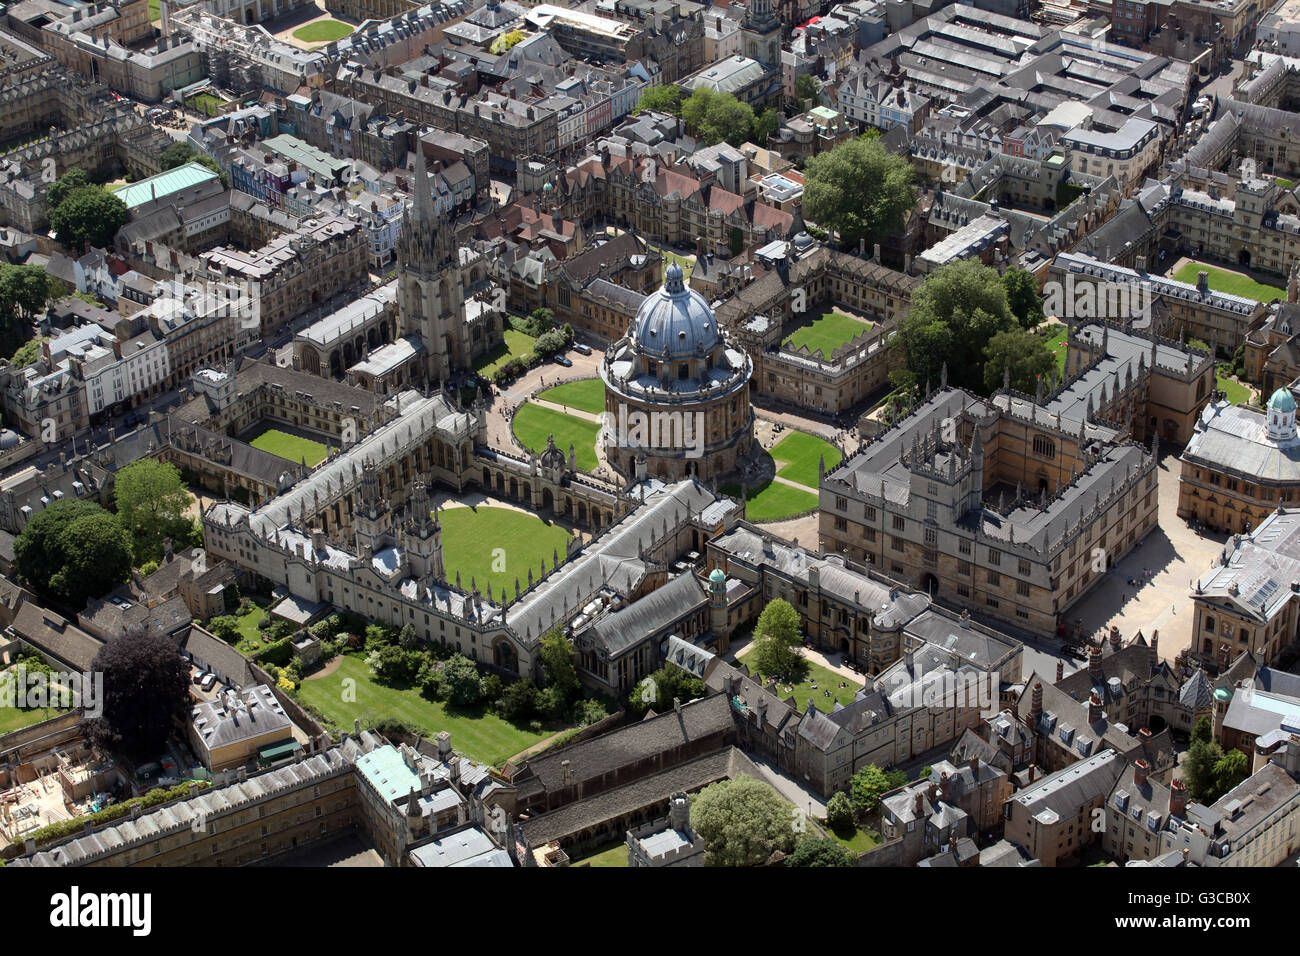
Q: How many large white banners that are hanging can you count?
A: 0